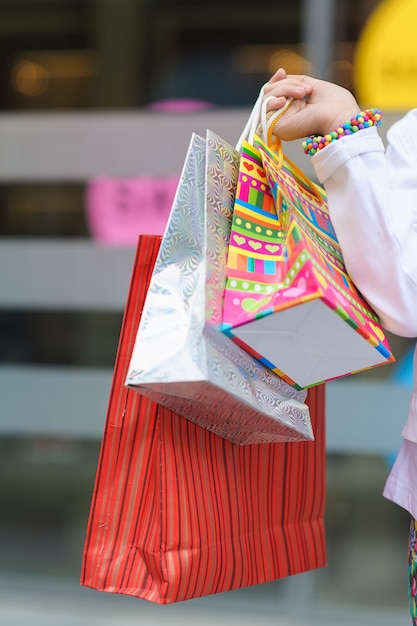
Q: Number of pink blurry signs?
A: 2